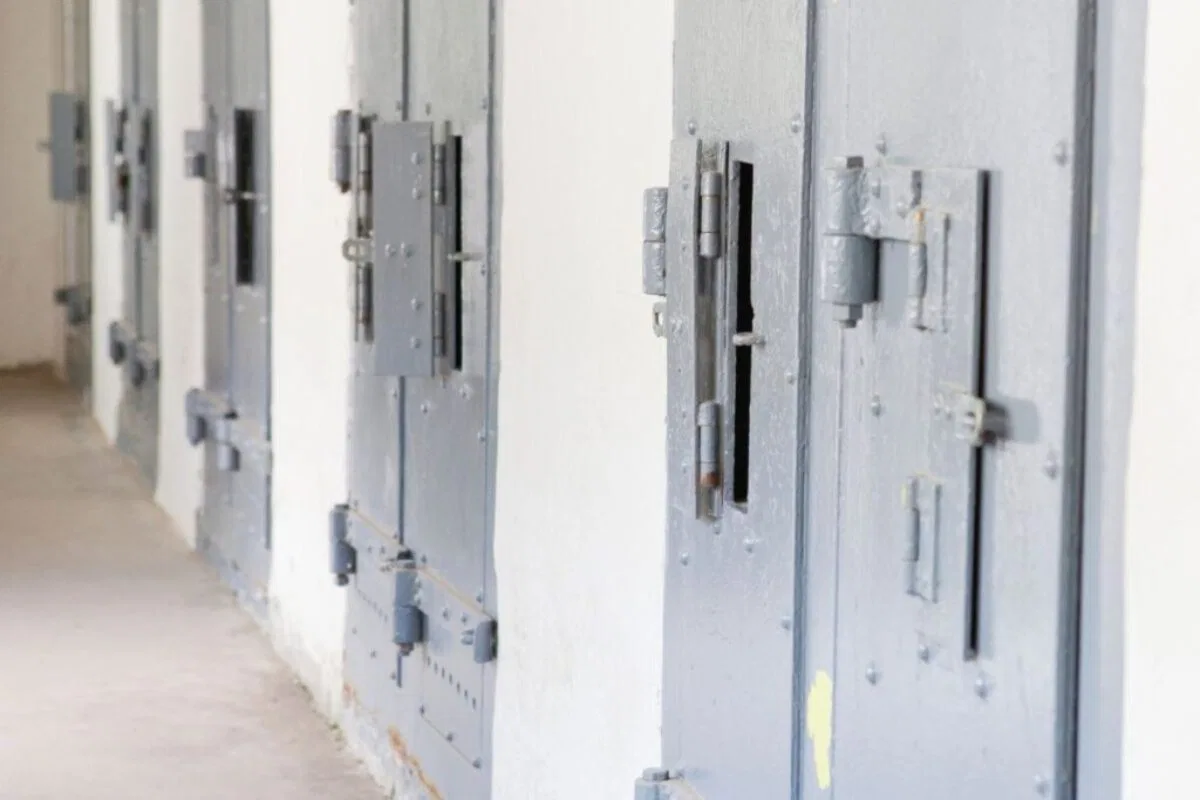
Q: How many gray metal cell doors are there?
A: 5